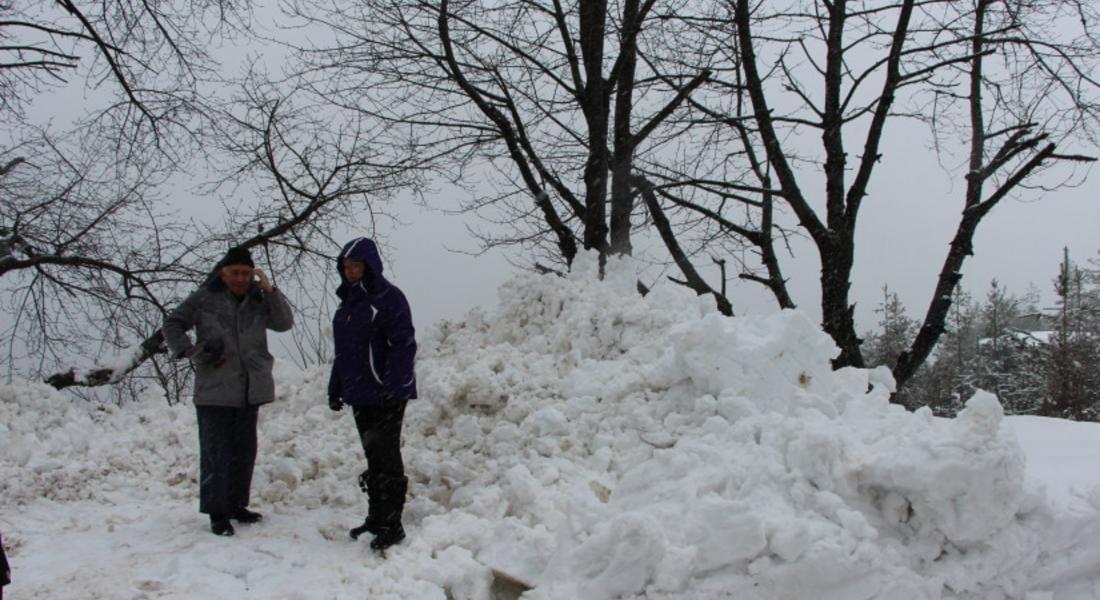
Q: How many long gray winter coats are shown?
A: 1